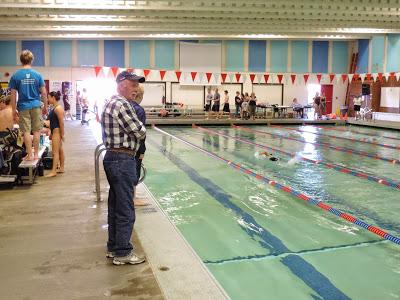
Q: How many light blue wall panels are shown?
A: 11